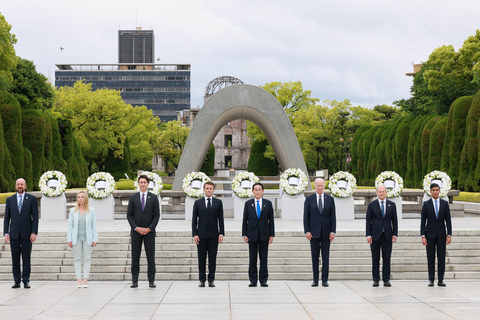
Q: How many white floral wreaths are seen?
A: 9